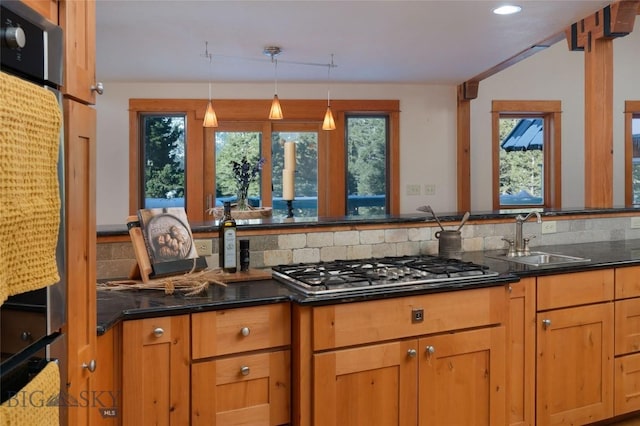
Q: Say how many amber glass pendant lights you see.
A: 3